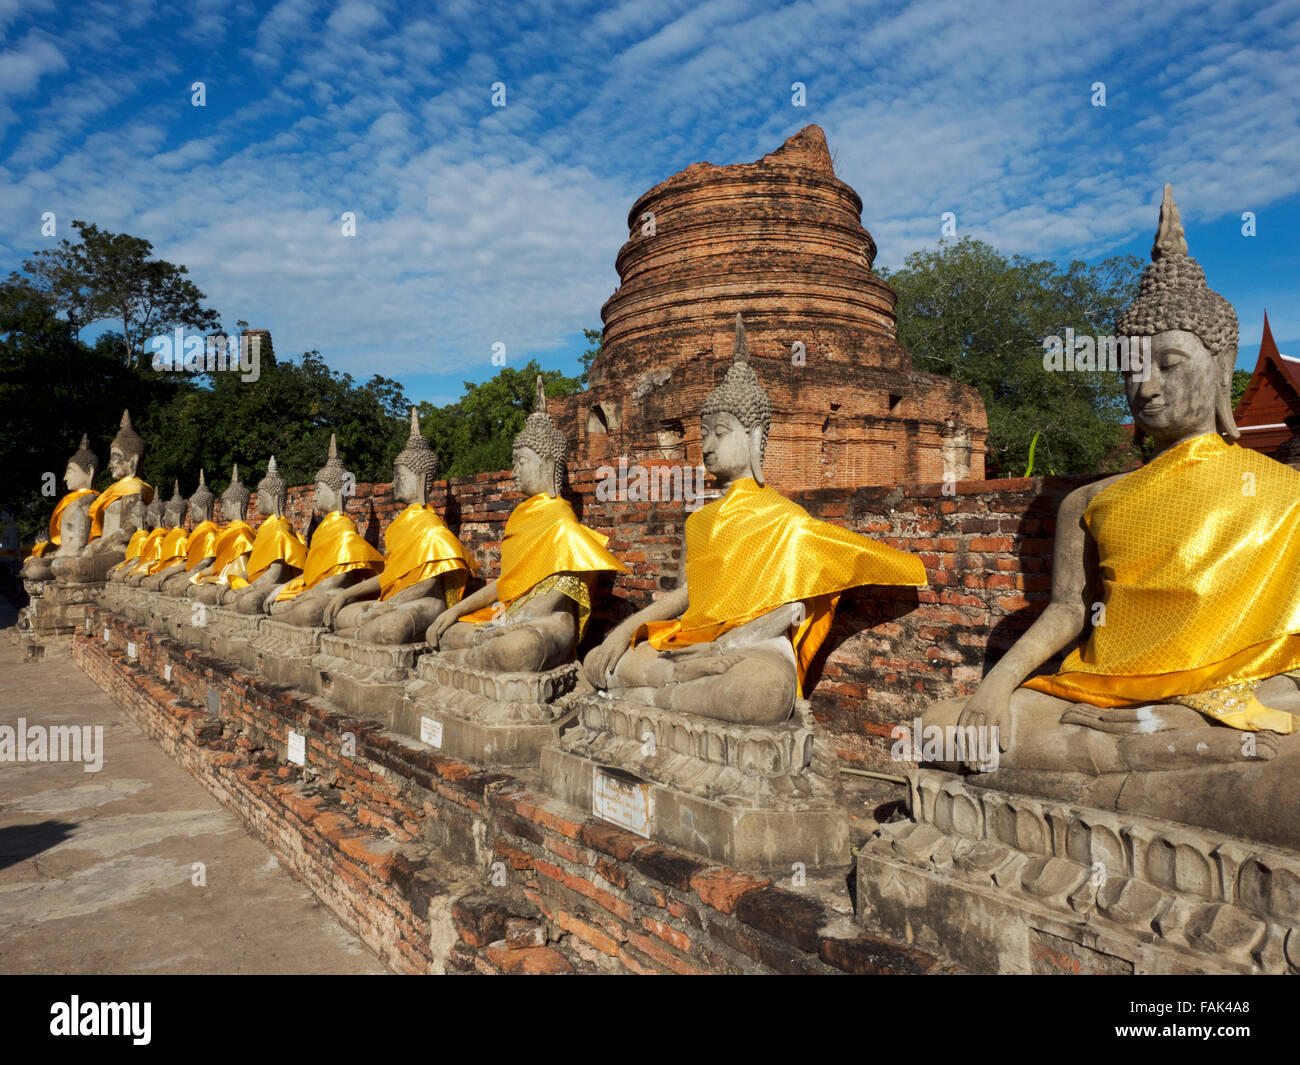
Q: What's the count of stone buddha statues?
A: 13